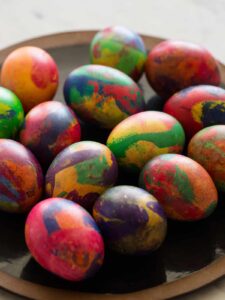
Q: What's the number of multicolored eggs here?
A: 14